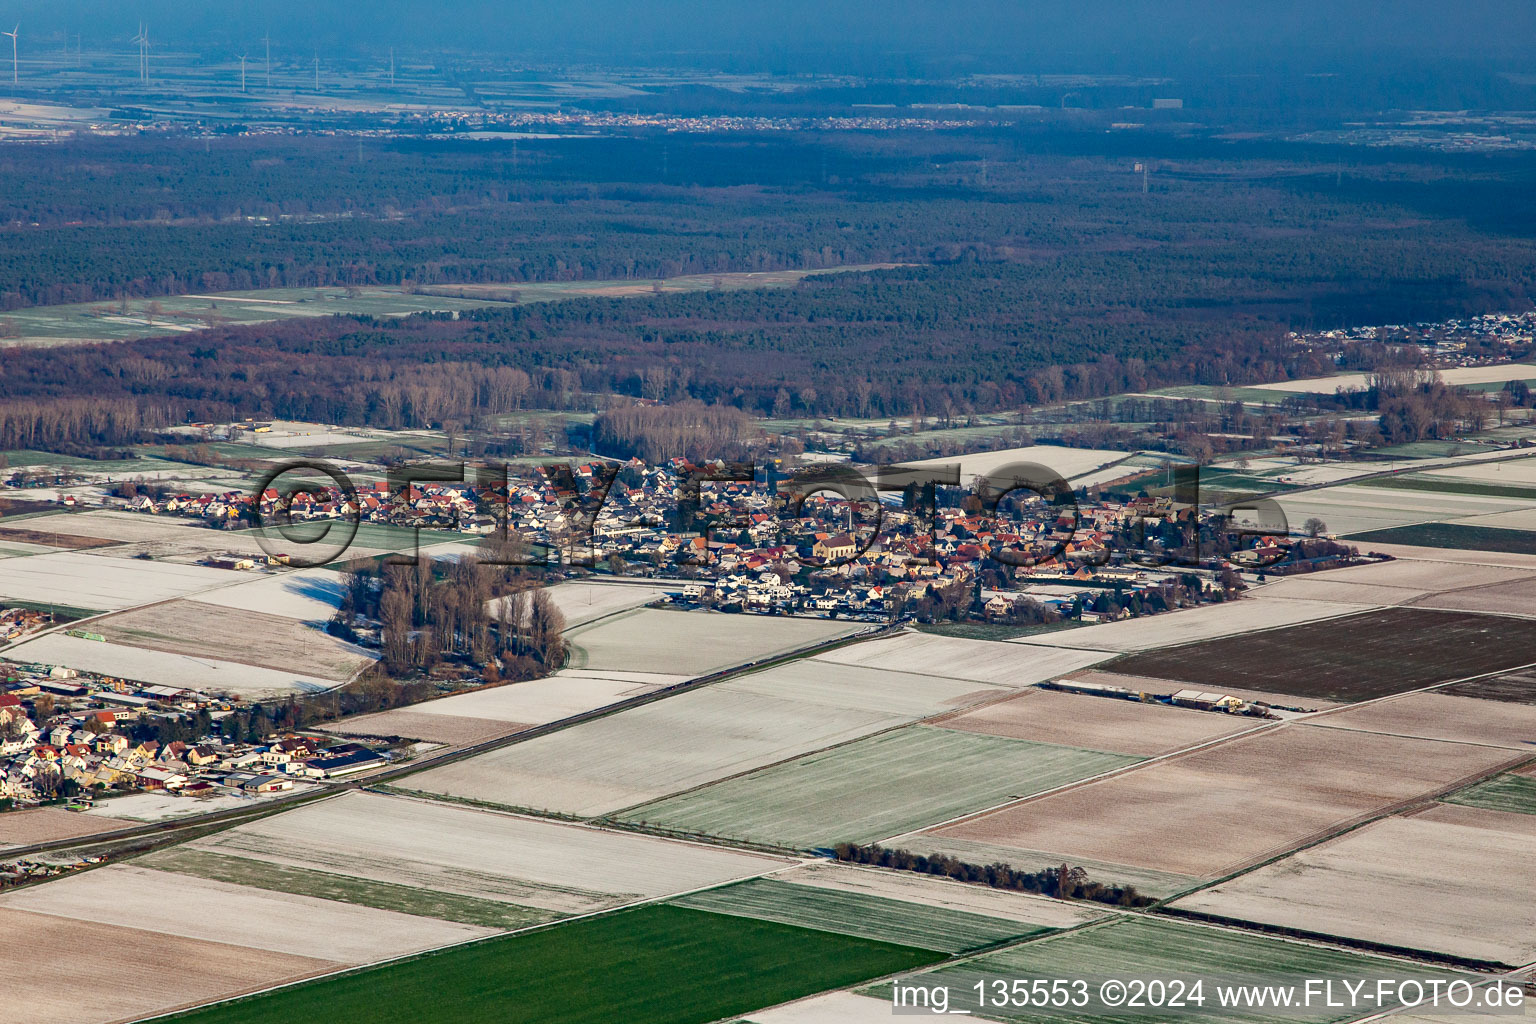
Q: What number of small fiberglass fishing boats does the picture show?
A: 0